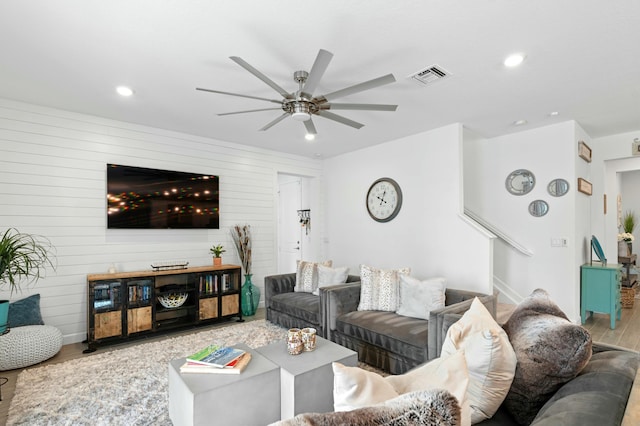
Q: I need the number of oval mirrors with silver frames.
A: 3